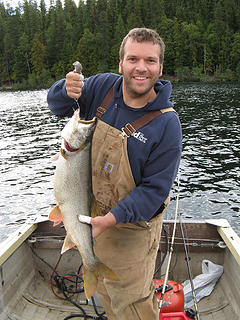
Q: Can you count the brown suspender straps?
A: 2